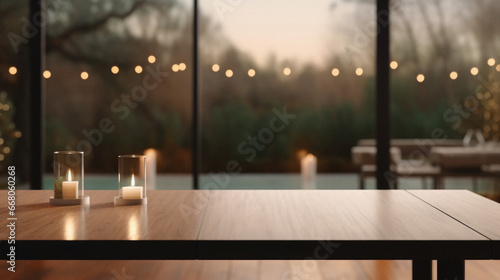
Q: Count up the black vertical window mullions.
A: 3